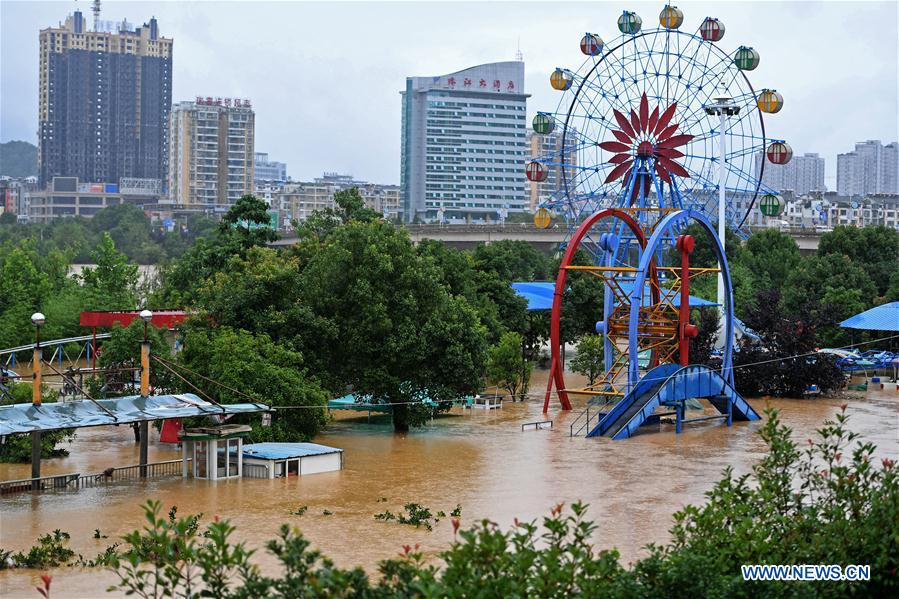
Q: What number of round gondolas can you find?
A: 12